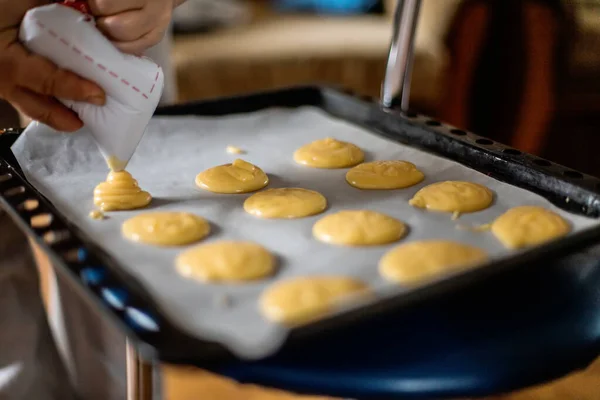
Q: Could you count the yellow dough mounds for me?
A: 12